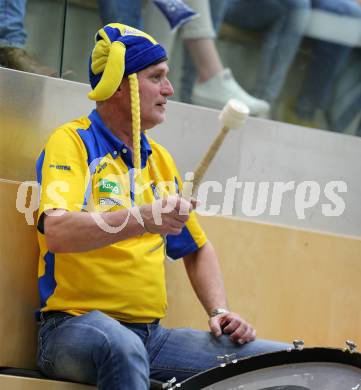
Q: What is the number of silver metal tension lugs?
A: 4